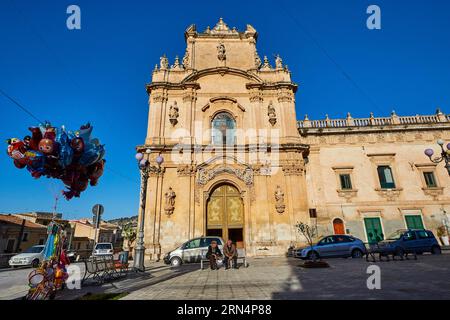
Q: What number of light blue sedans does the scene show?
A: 1